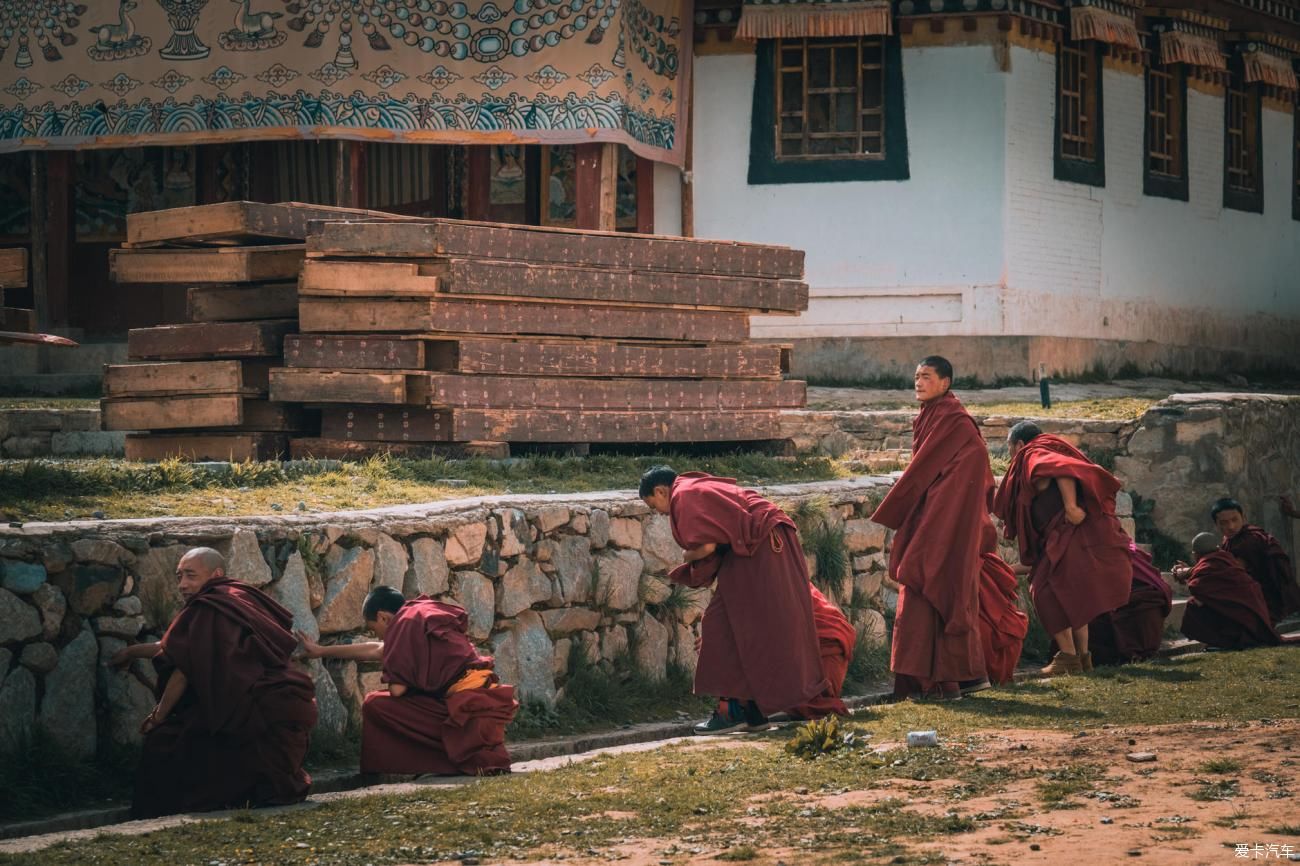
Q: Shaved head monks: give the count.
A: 2